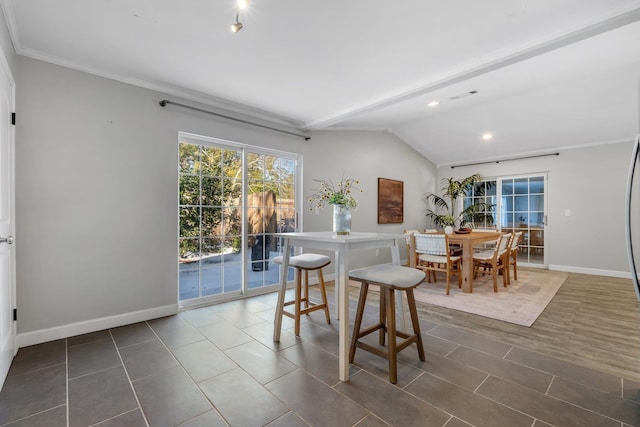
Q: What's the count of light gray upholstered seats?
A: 2